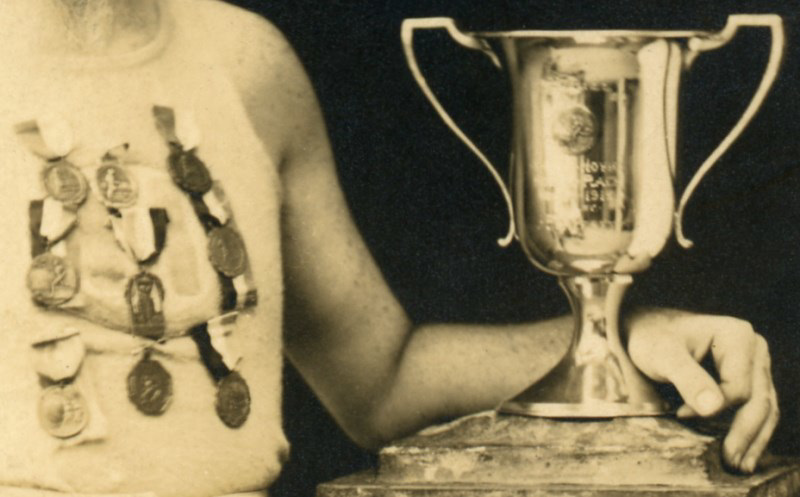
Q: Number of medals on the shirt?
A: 9